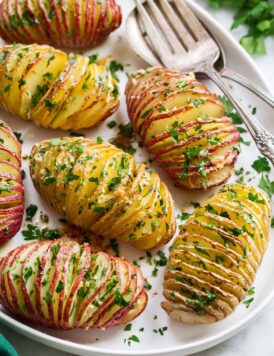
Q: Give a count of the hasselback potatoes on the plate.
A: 7